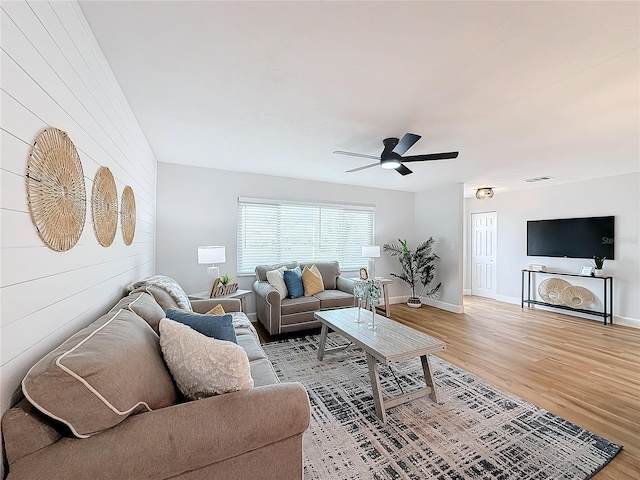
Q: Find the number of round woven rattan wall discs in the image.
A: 3